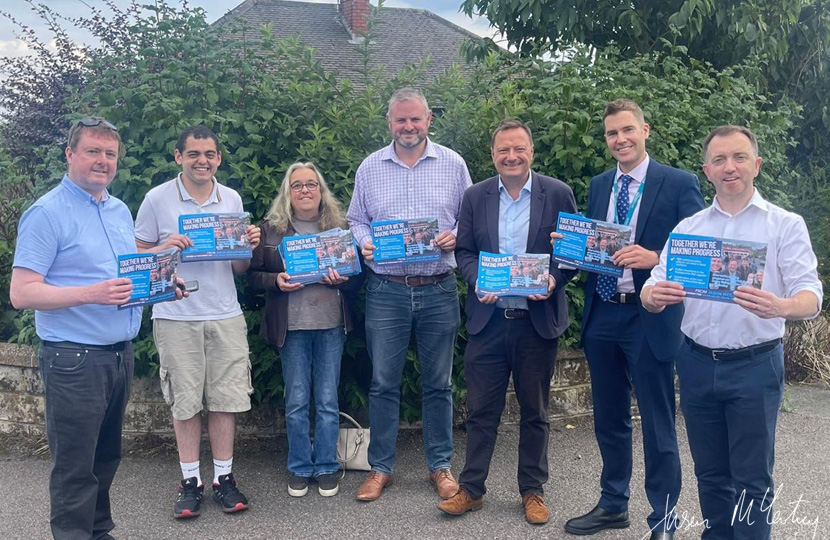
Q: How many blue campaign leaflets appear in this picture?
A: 7